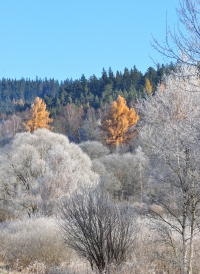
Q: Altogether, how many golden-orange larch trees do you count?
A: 2